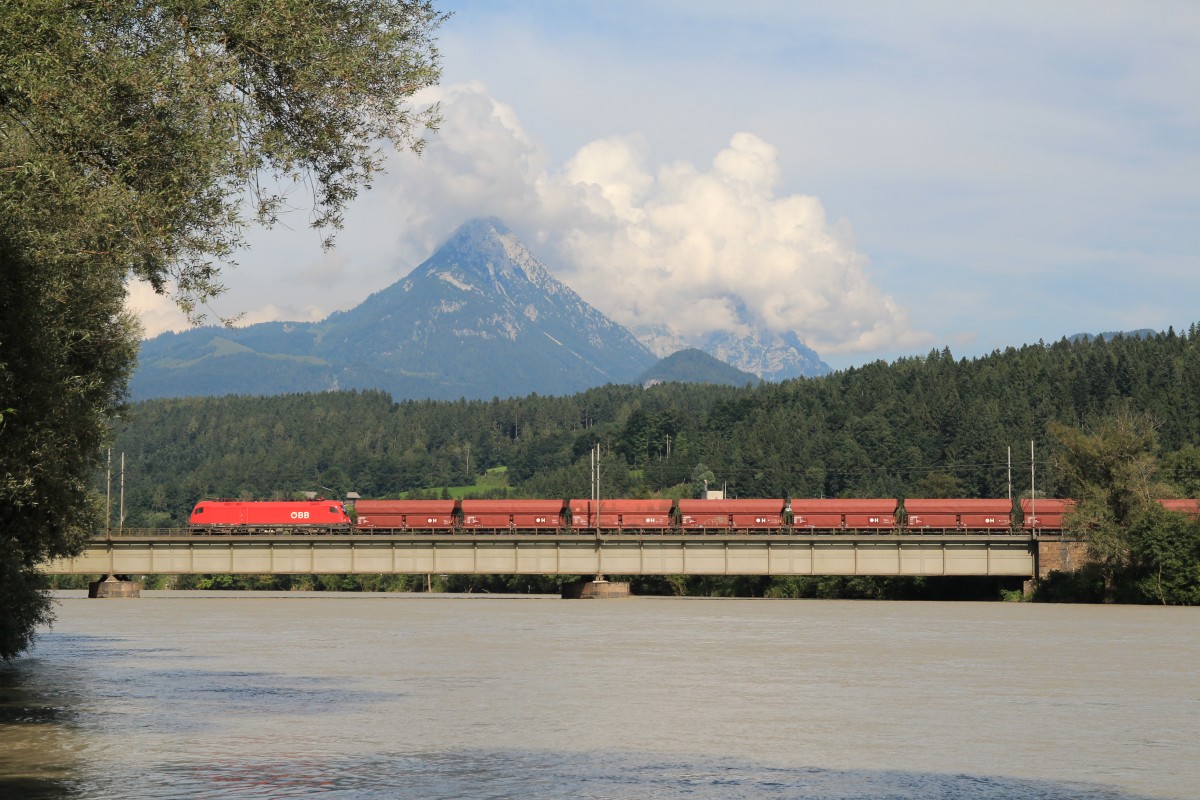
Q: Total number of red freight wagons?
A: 8